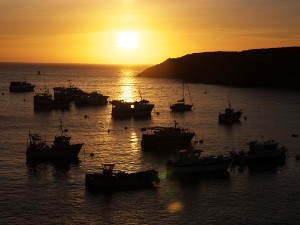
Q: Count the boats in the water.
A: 12